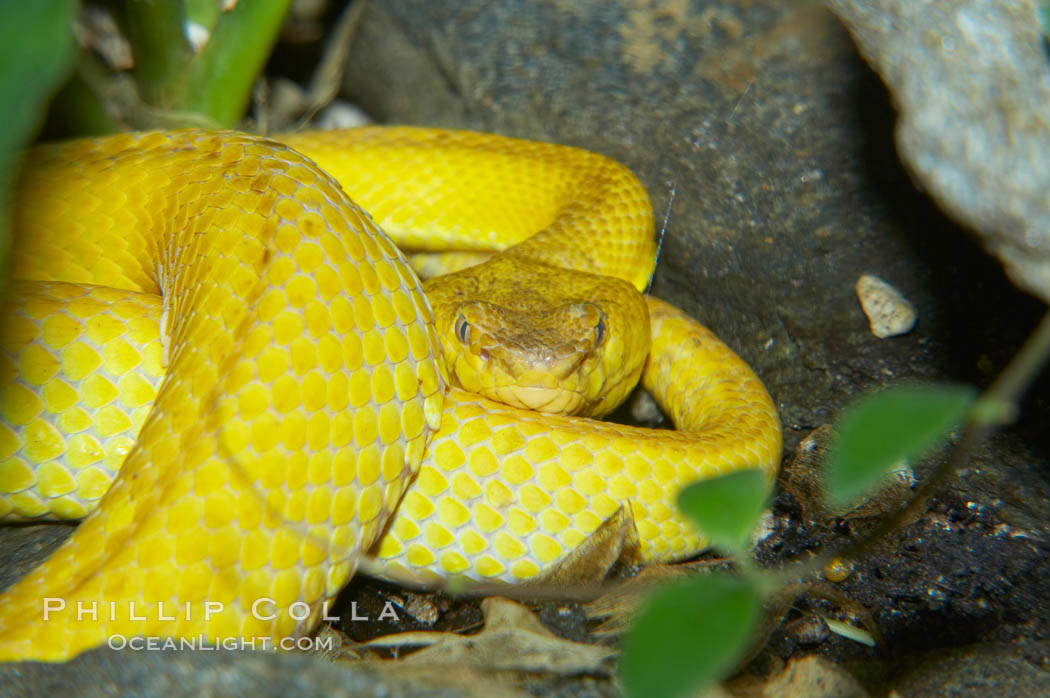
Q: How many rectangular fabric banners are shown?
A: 0